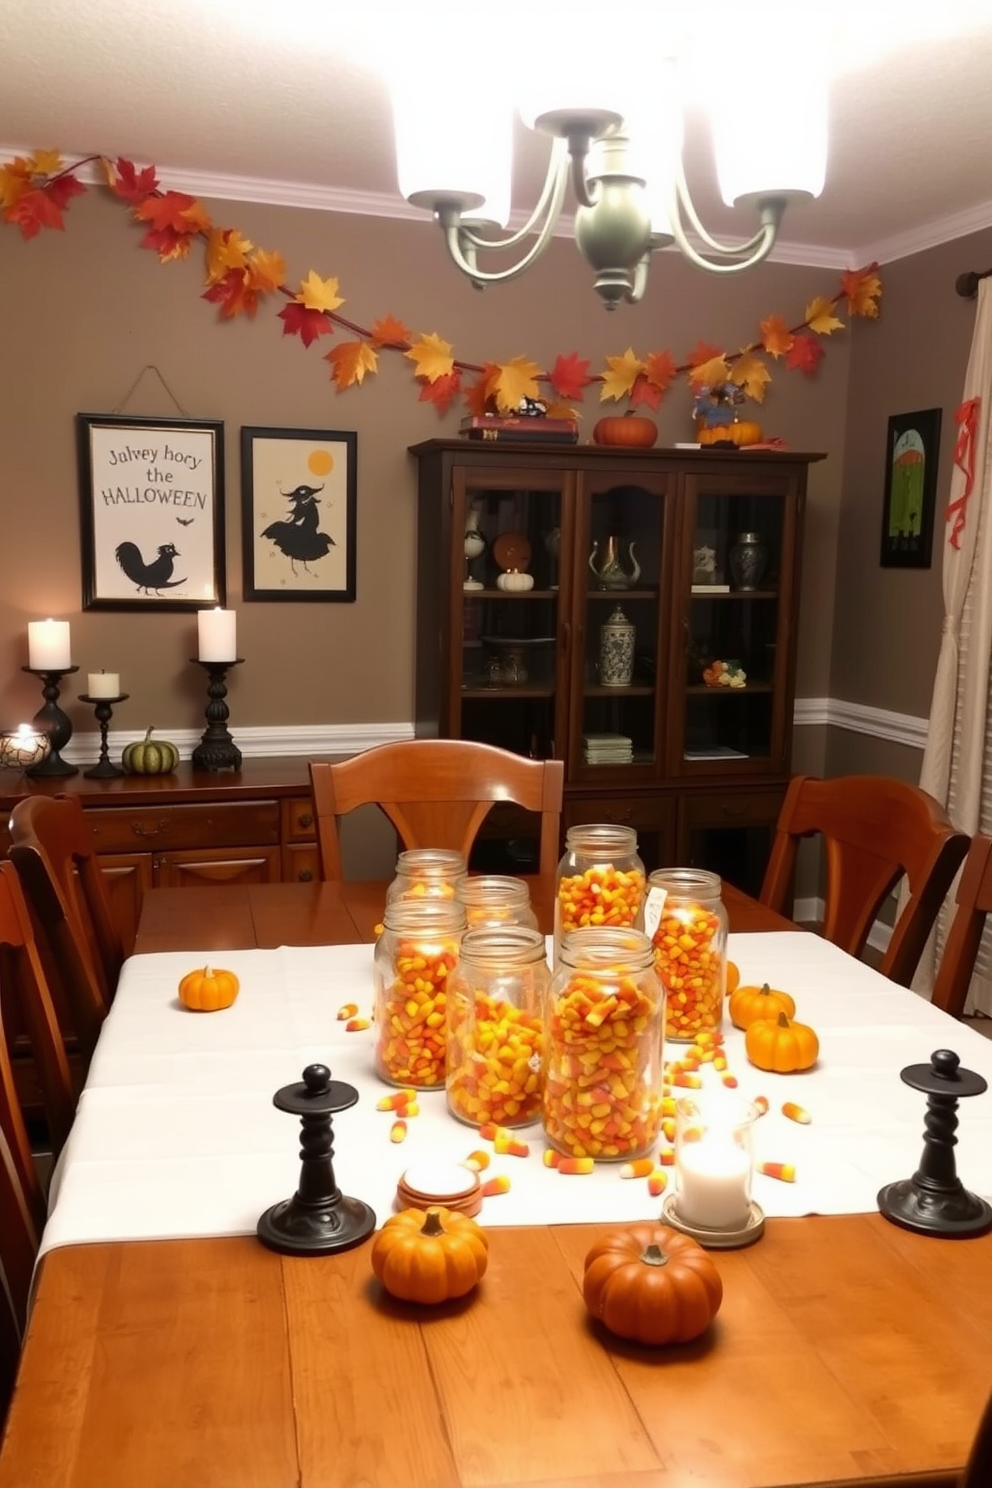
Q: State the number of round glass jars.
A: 7